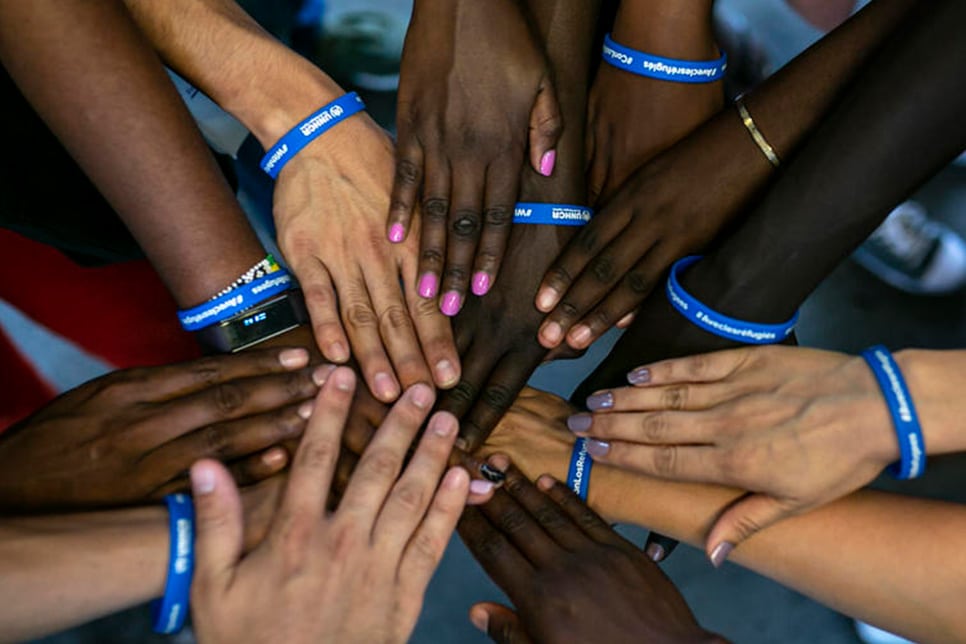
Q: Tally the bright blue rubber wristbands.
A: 8